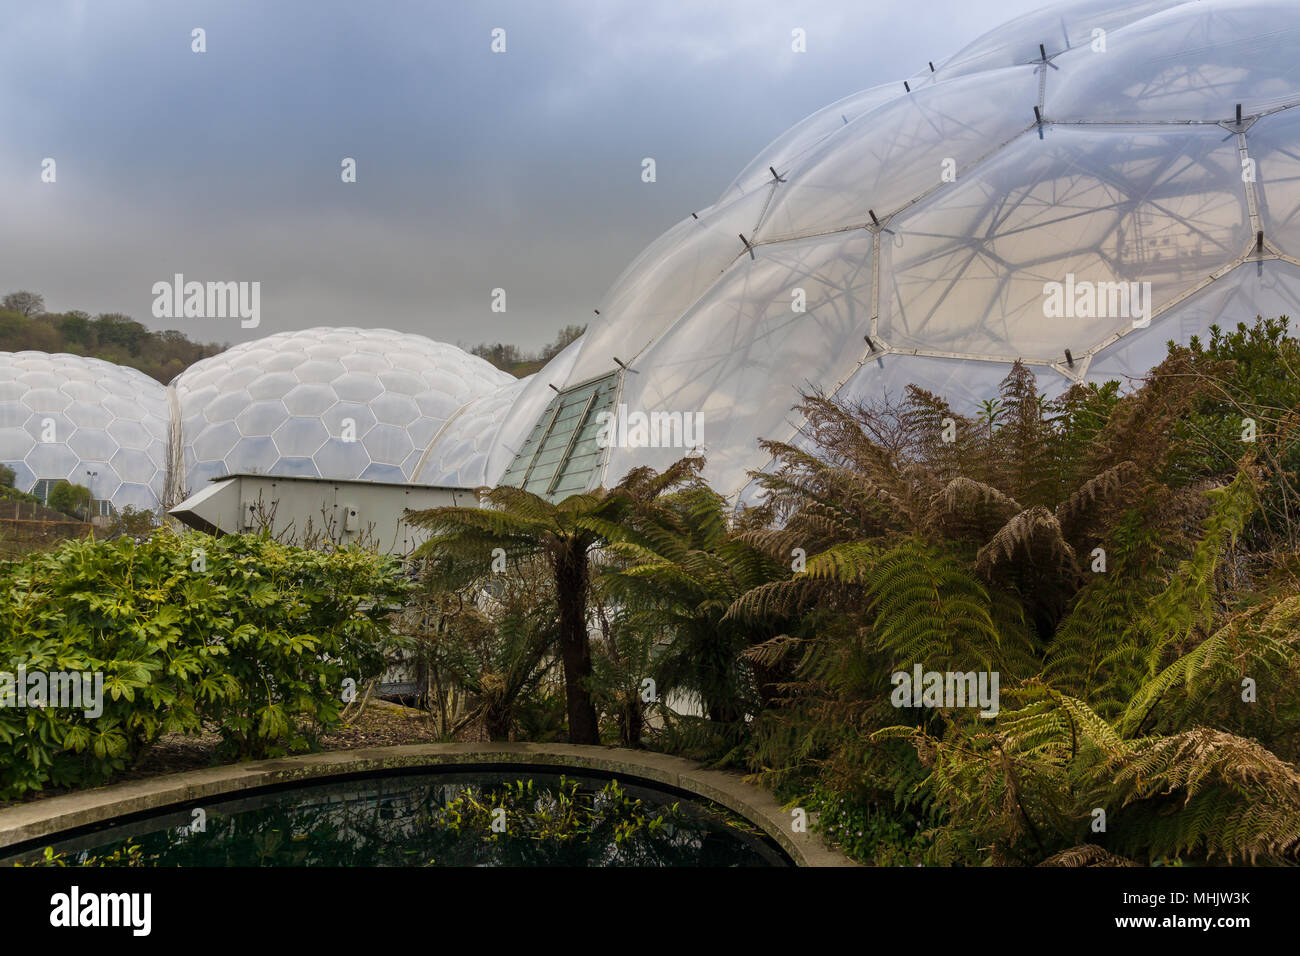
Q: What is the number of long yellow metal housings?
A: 0